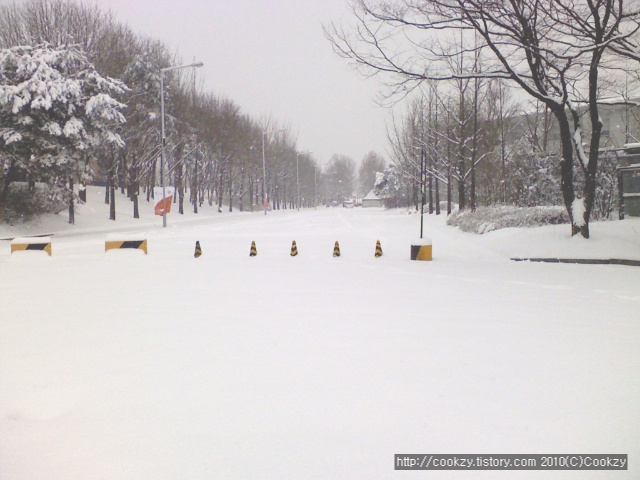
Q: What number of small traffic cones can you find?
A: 5